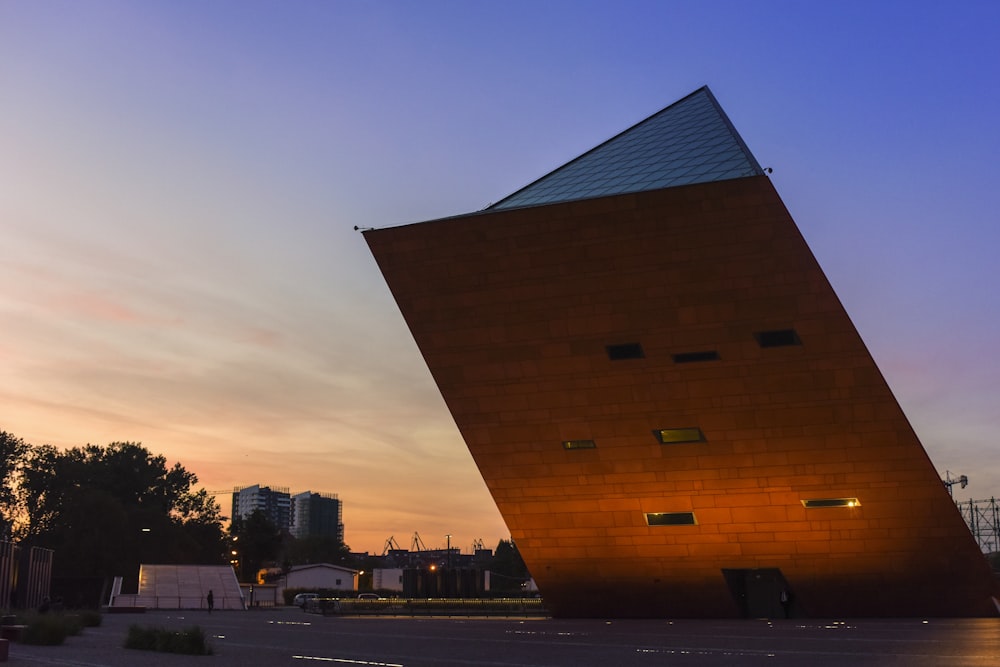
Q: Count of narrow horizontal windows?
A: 7